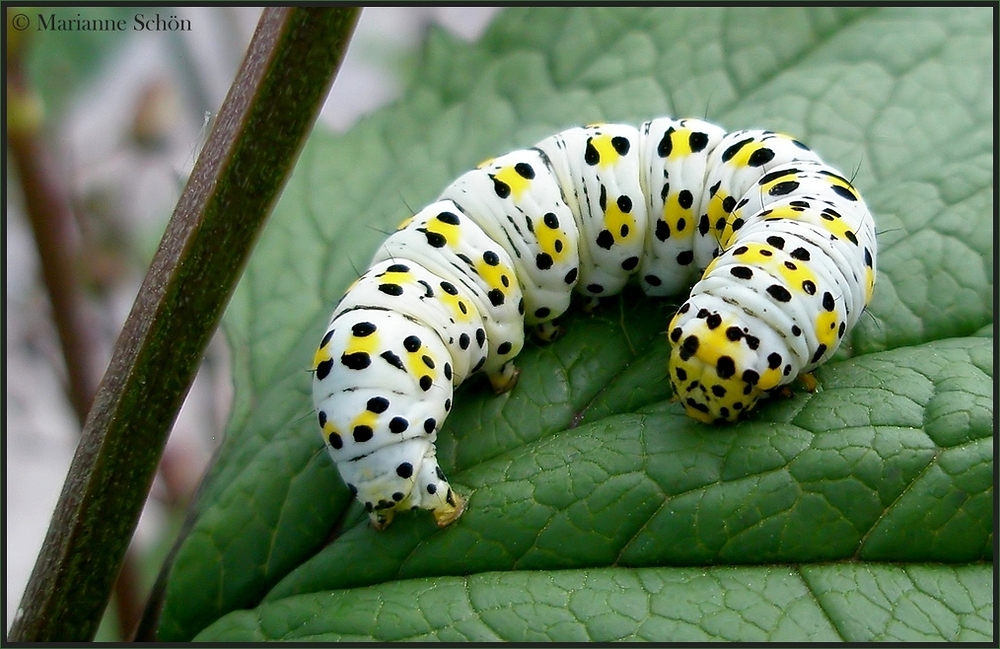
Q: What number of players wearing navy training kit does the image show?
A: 0